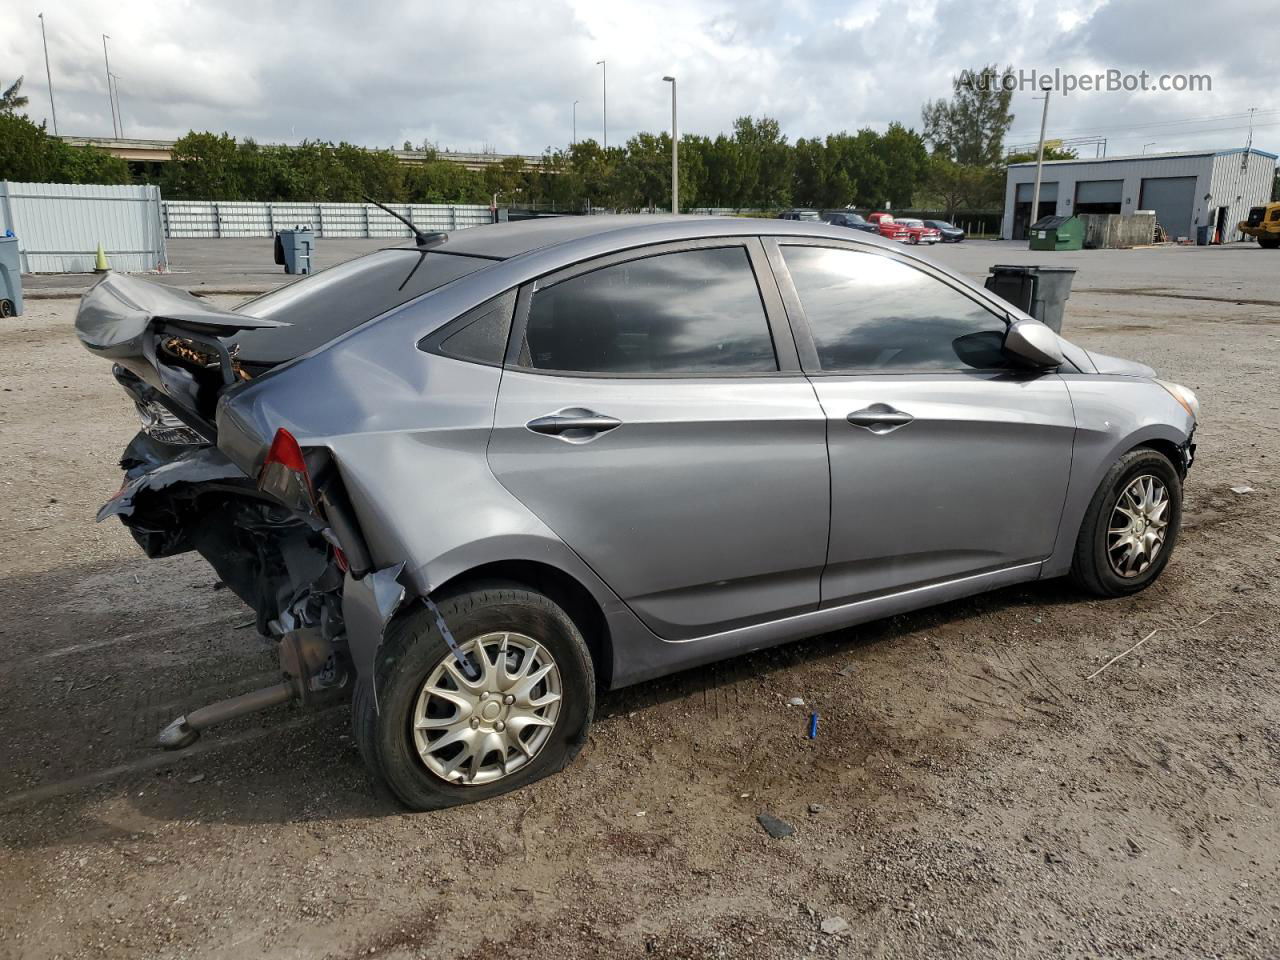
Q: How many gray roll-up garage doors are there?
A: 3